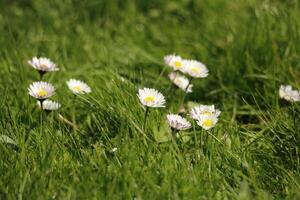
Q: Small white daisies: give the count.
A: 12